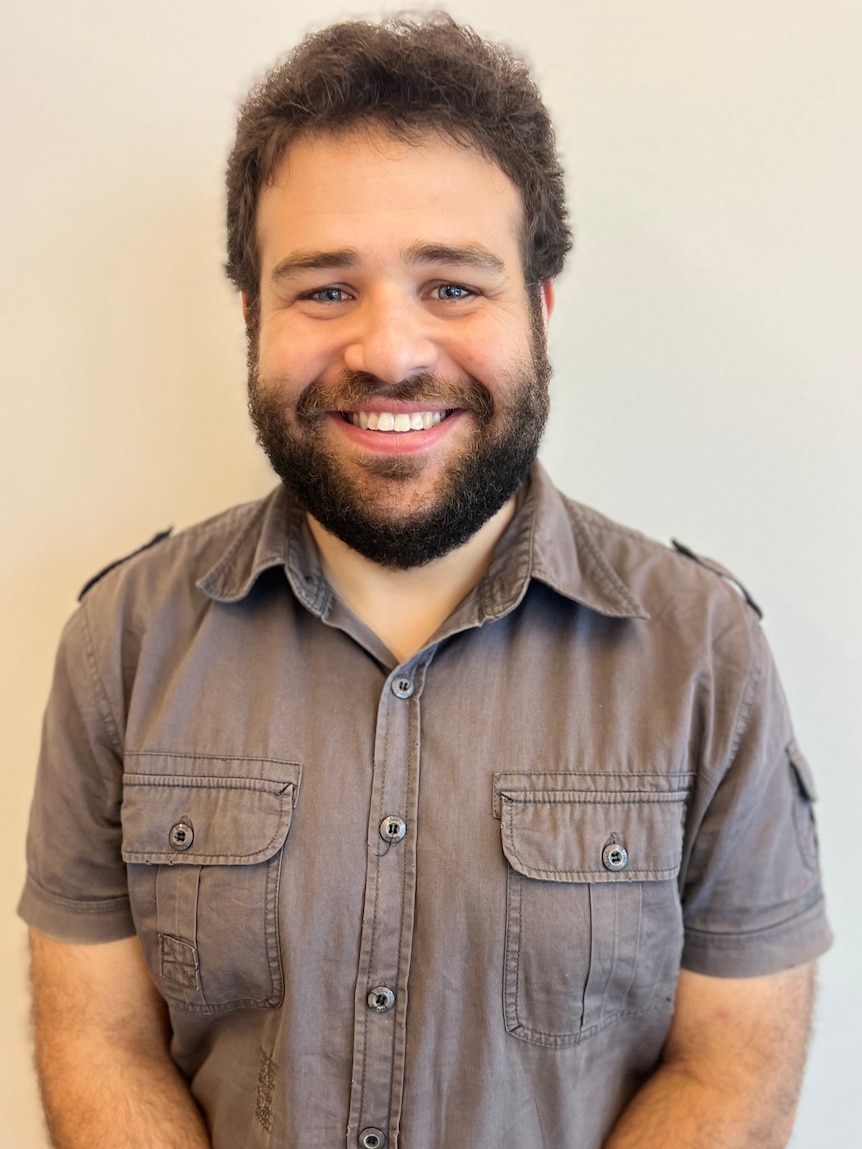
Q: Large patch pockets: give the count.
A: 2